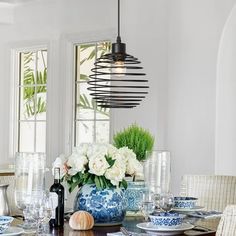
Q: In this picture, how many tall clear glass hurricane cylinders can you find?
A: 2